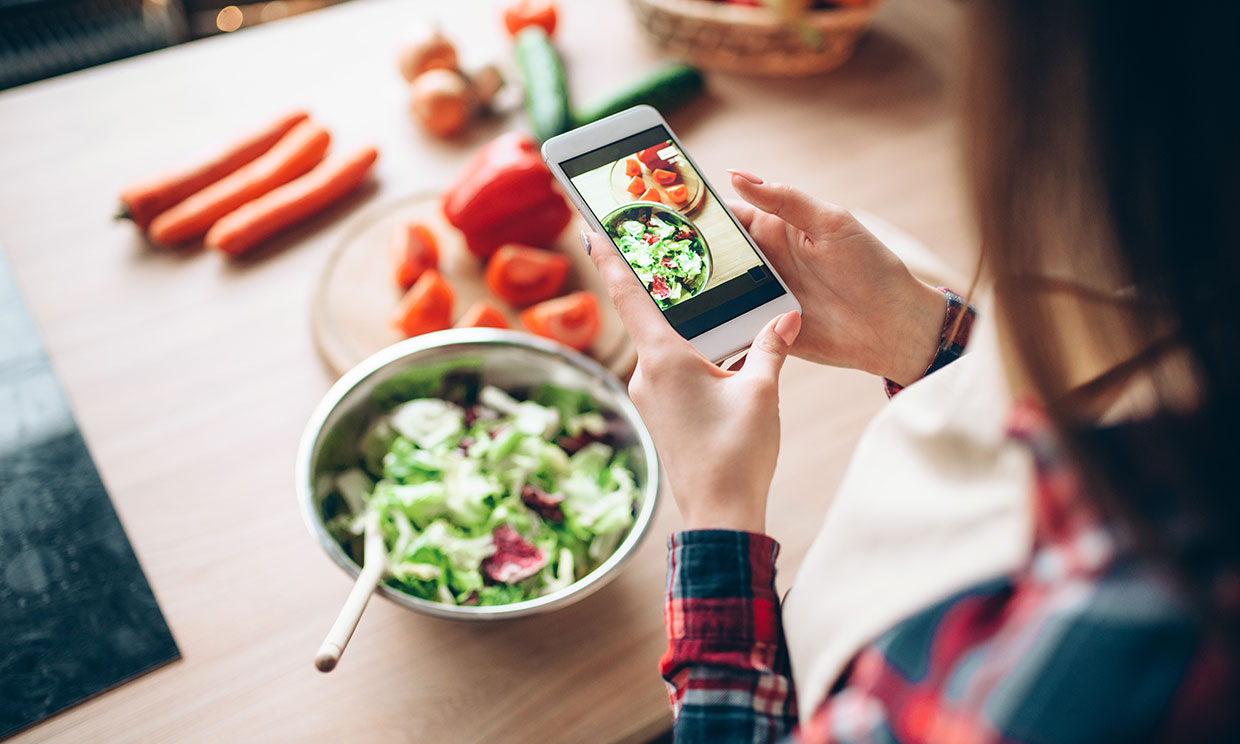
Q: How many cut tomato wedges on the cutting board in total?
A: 5